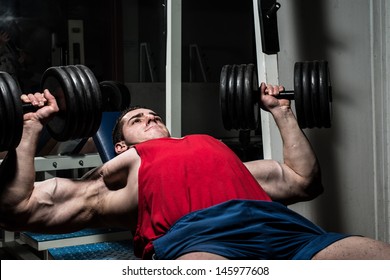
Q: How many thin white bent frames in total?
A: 2